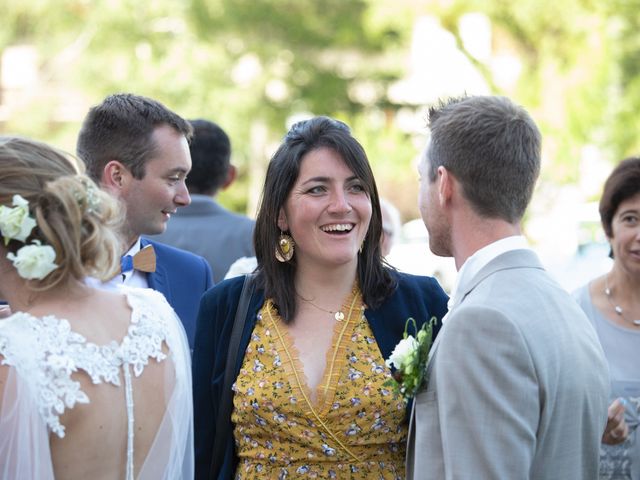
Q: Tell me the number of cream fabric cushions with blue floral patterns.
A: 0